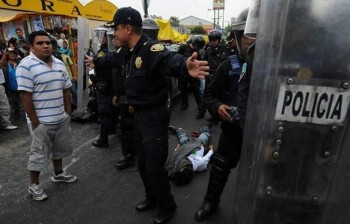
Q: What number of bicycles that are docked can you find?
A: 0